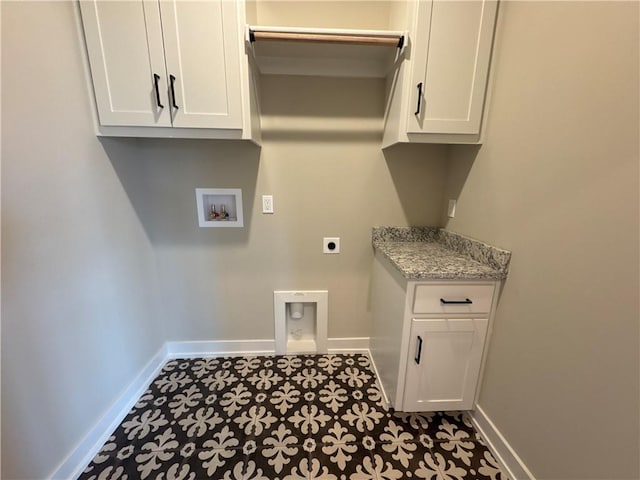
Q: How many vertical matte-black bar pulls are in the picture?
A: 4